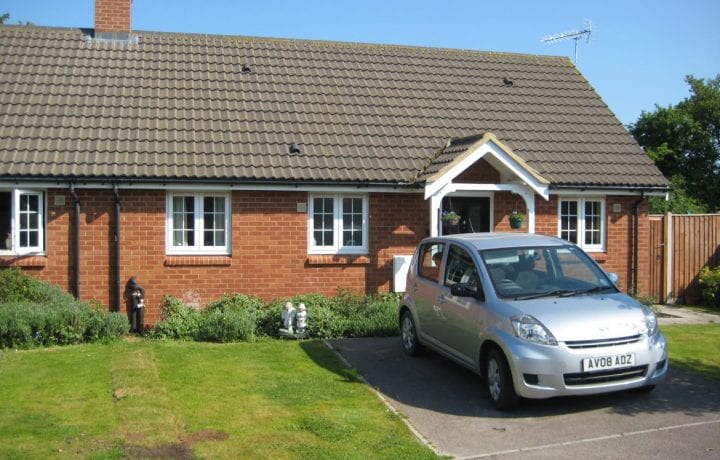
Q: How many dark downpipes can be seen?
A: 3